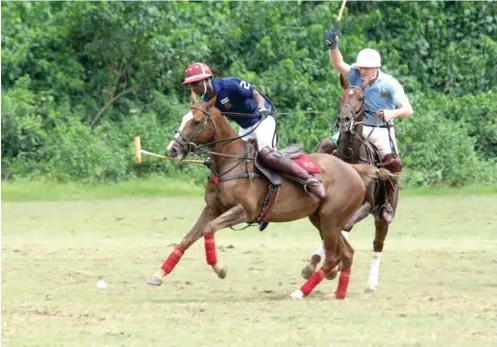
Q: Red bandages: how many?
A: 4